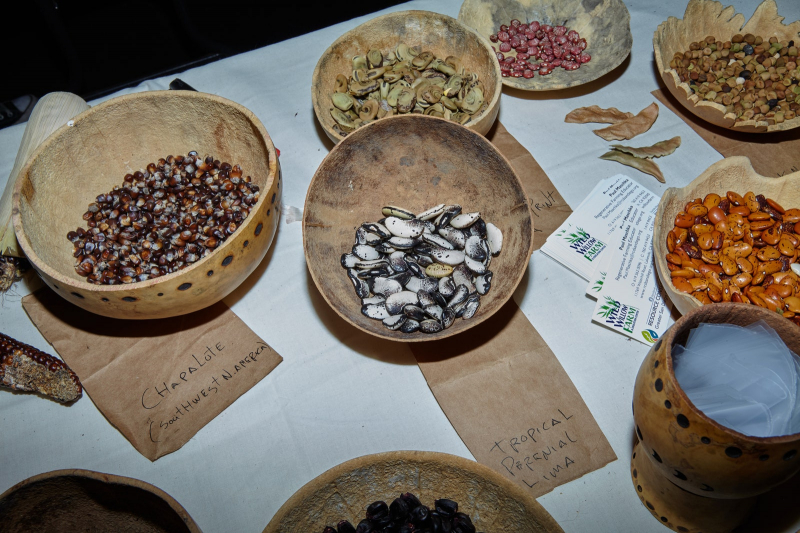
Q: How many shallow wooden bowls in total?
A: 8